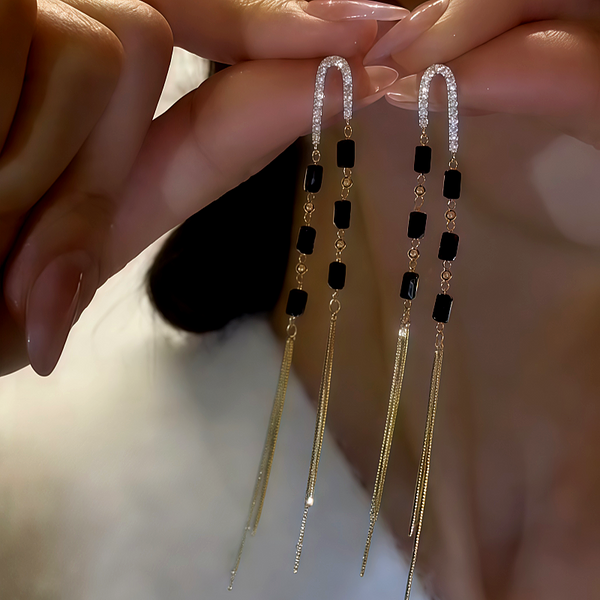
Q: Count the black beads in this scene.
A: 12